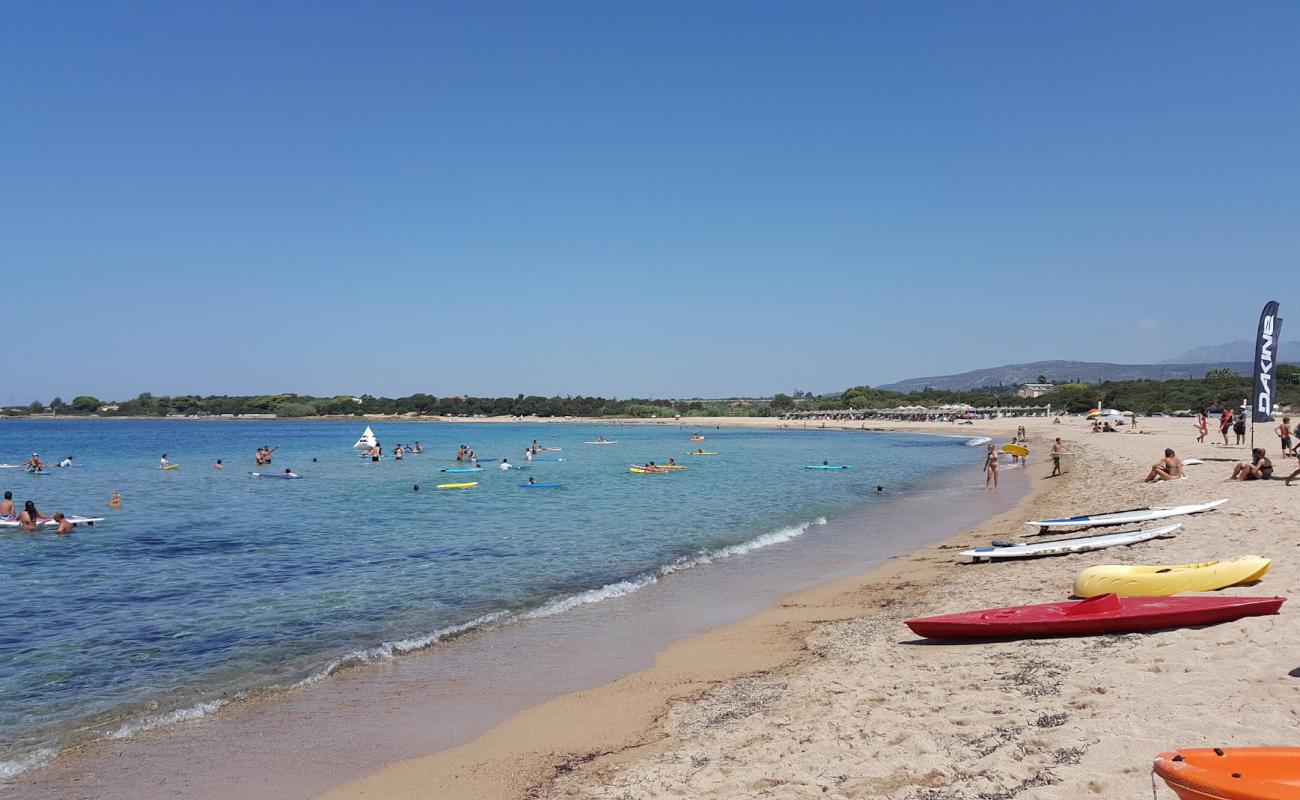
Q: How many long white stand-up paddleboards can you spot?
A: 2